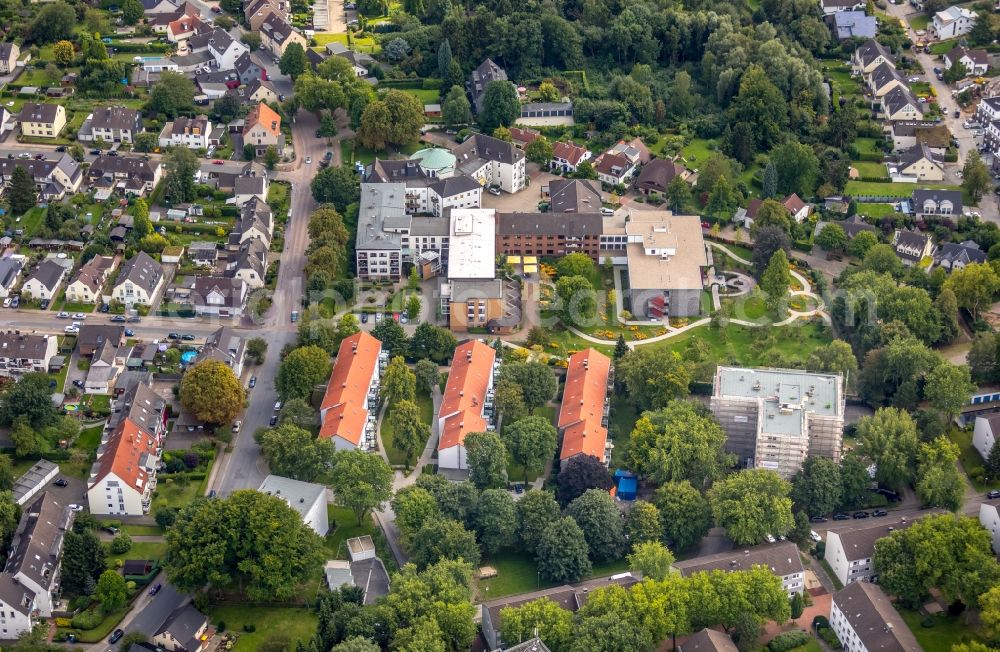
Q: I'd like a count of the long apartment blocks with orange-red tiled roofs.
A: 3